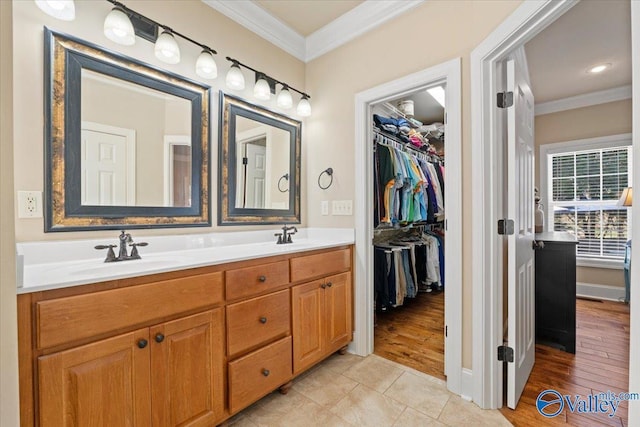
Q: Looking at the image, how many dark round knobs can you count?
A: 7